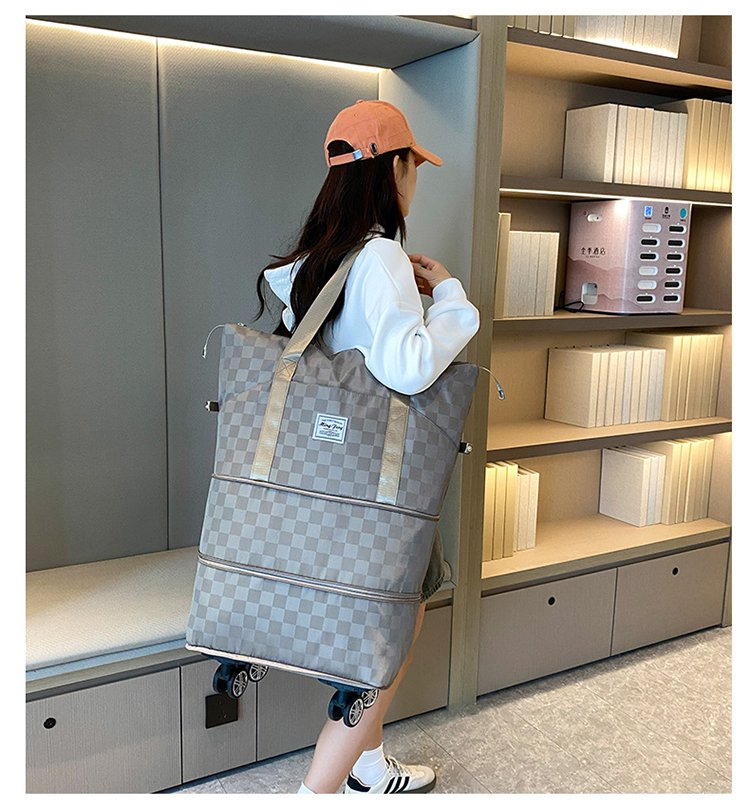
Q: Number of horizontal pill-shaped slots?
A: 12